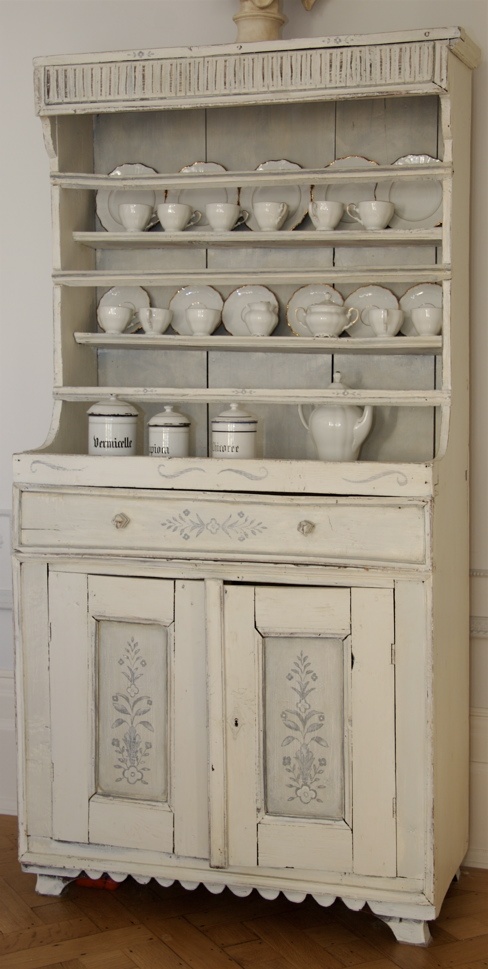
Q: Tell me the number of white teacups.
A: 11